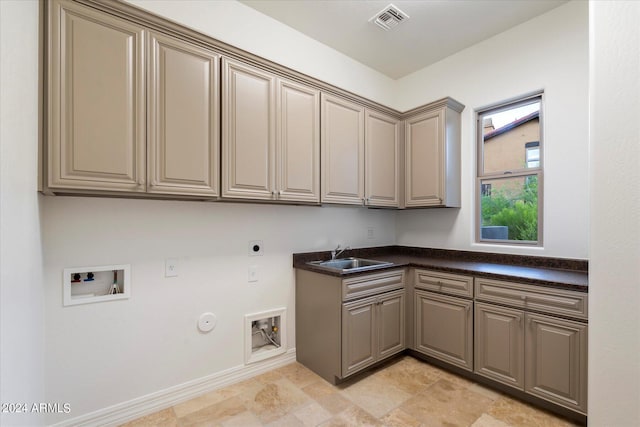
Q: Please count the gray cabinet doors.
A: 12